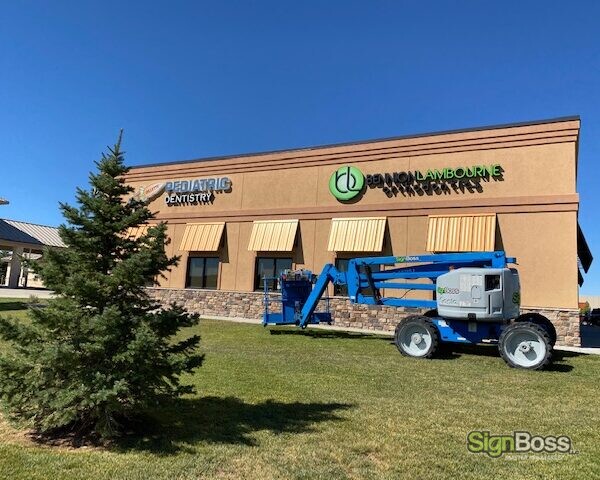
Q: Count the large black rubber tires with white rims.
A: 2